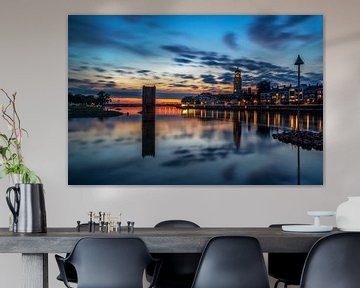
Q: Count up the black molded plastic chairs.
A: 6